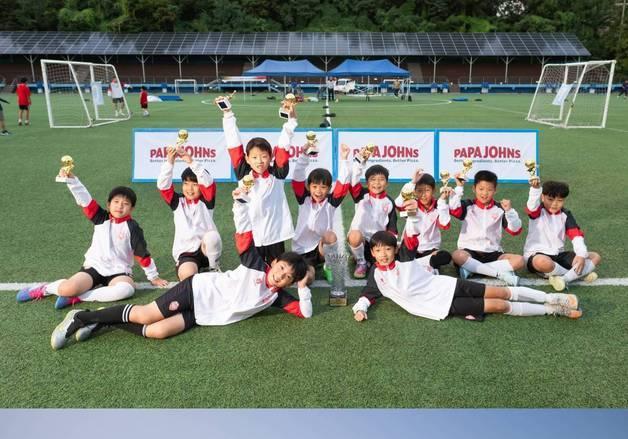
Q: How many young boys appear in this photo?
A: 10